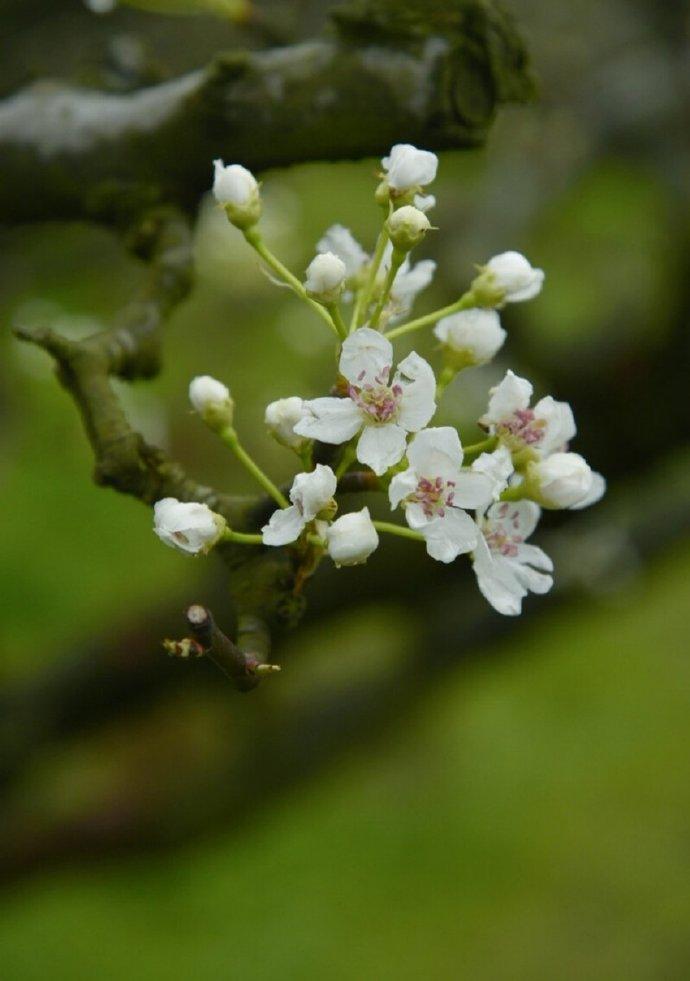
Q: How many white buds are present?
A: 11